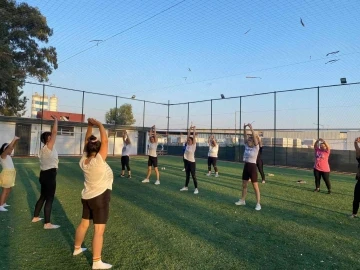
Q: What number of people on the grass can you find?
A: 12